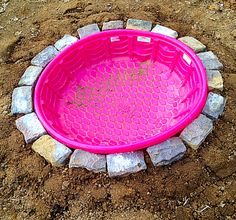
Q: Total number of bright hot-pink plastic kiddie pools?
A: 1